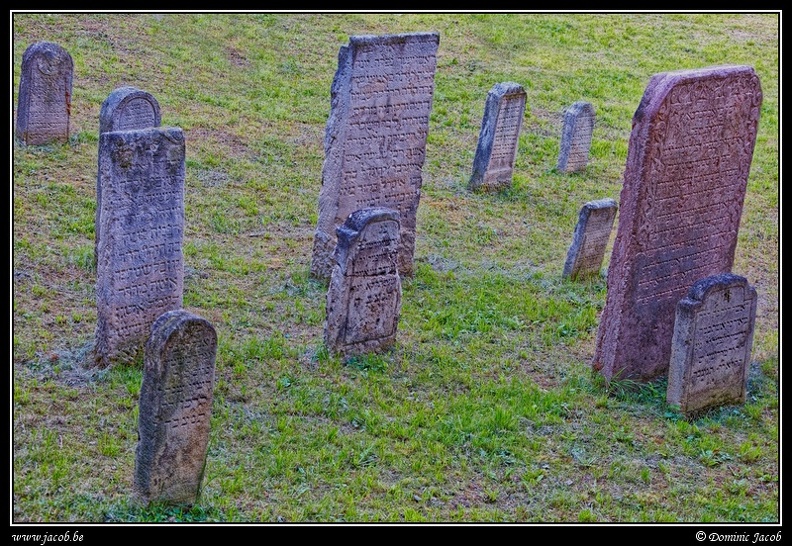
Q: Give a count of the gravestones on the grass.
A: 11